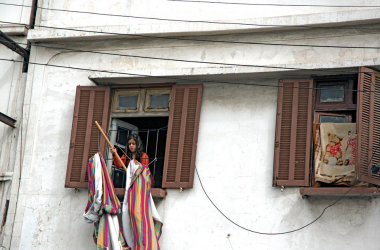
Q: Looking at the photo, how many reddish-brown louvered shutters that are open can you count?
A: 4